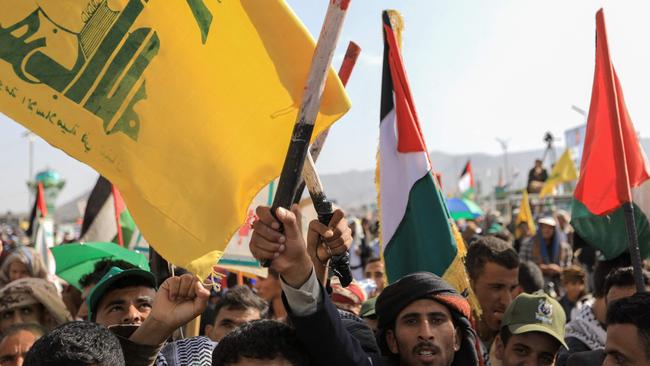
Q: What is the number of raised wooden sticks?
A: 3